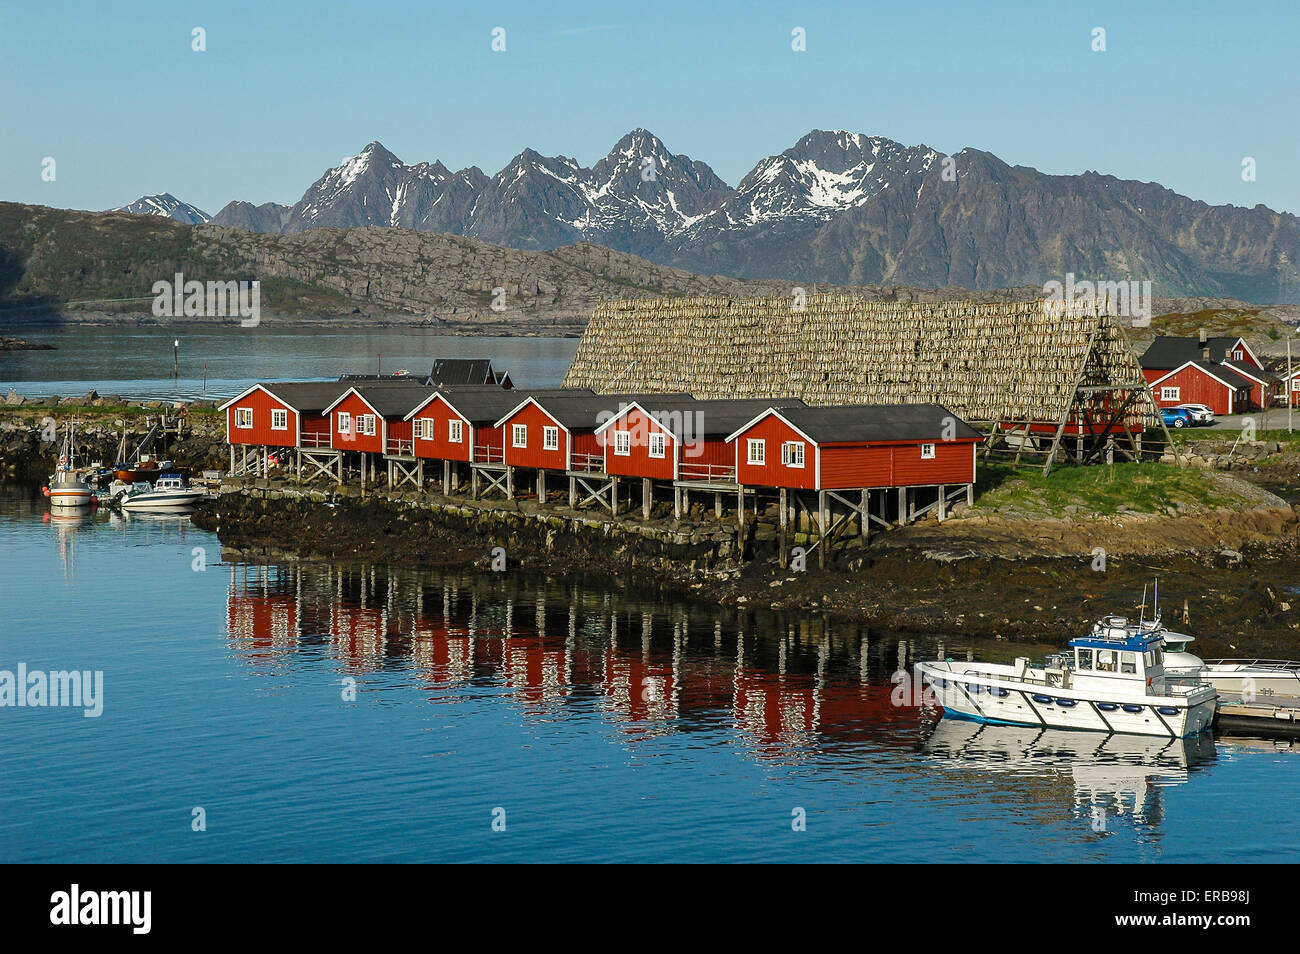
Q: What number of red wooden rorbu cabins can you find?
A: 6